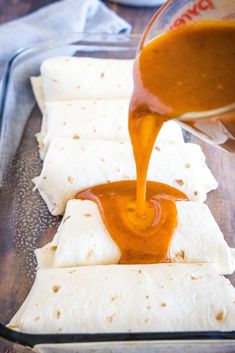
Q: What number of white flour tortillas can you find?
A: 5